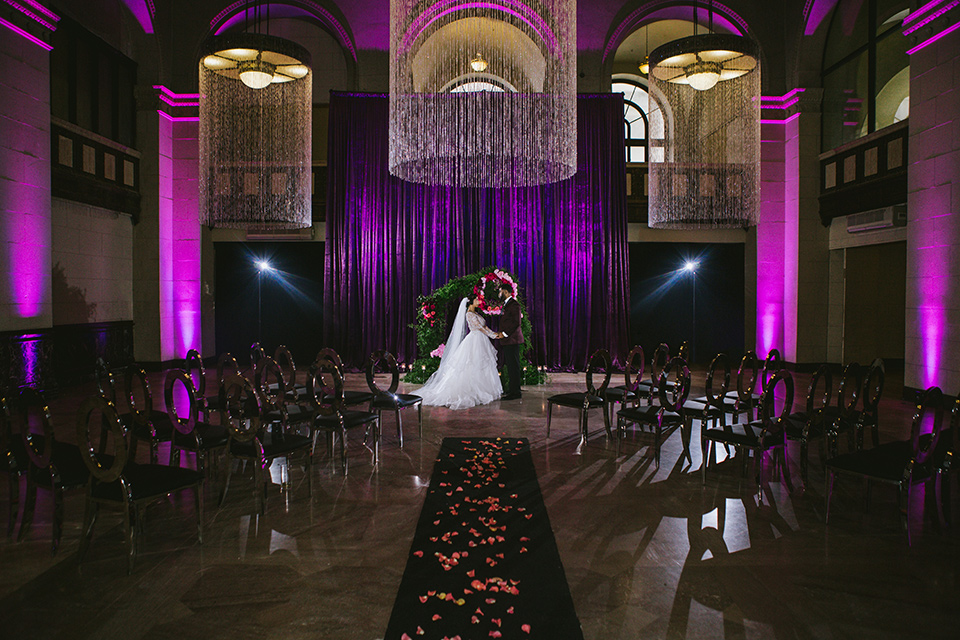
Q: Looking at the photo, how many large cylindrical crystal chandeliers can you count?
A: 3